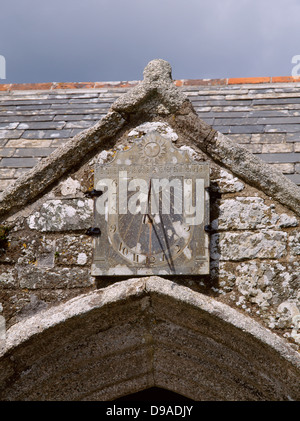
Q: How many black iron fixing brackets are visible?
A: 4